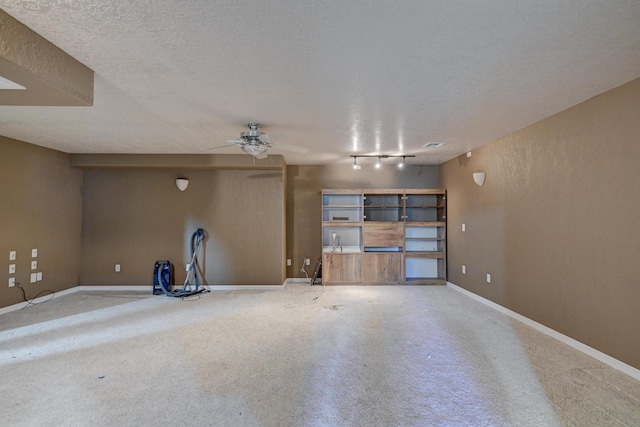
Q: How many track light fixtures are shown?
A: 3